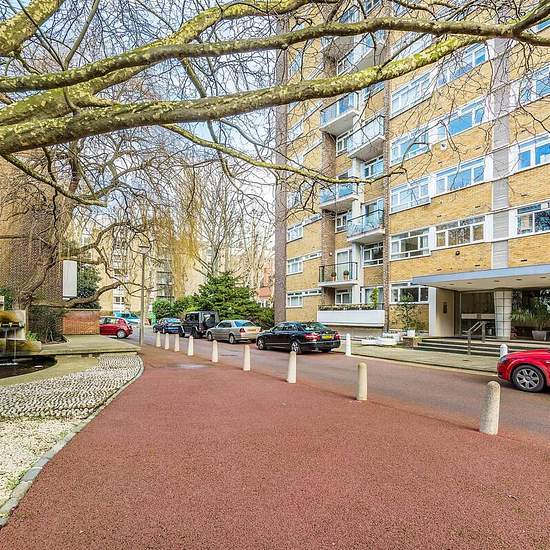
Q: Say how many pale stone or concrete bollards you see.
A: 11